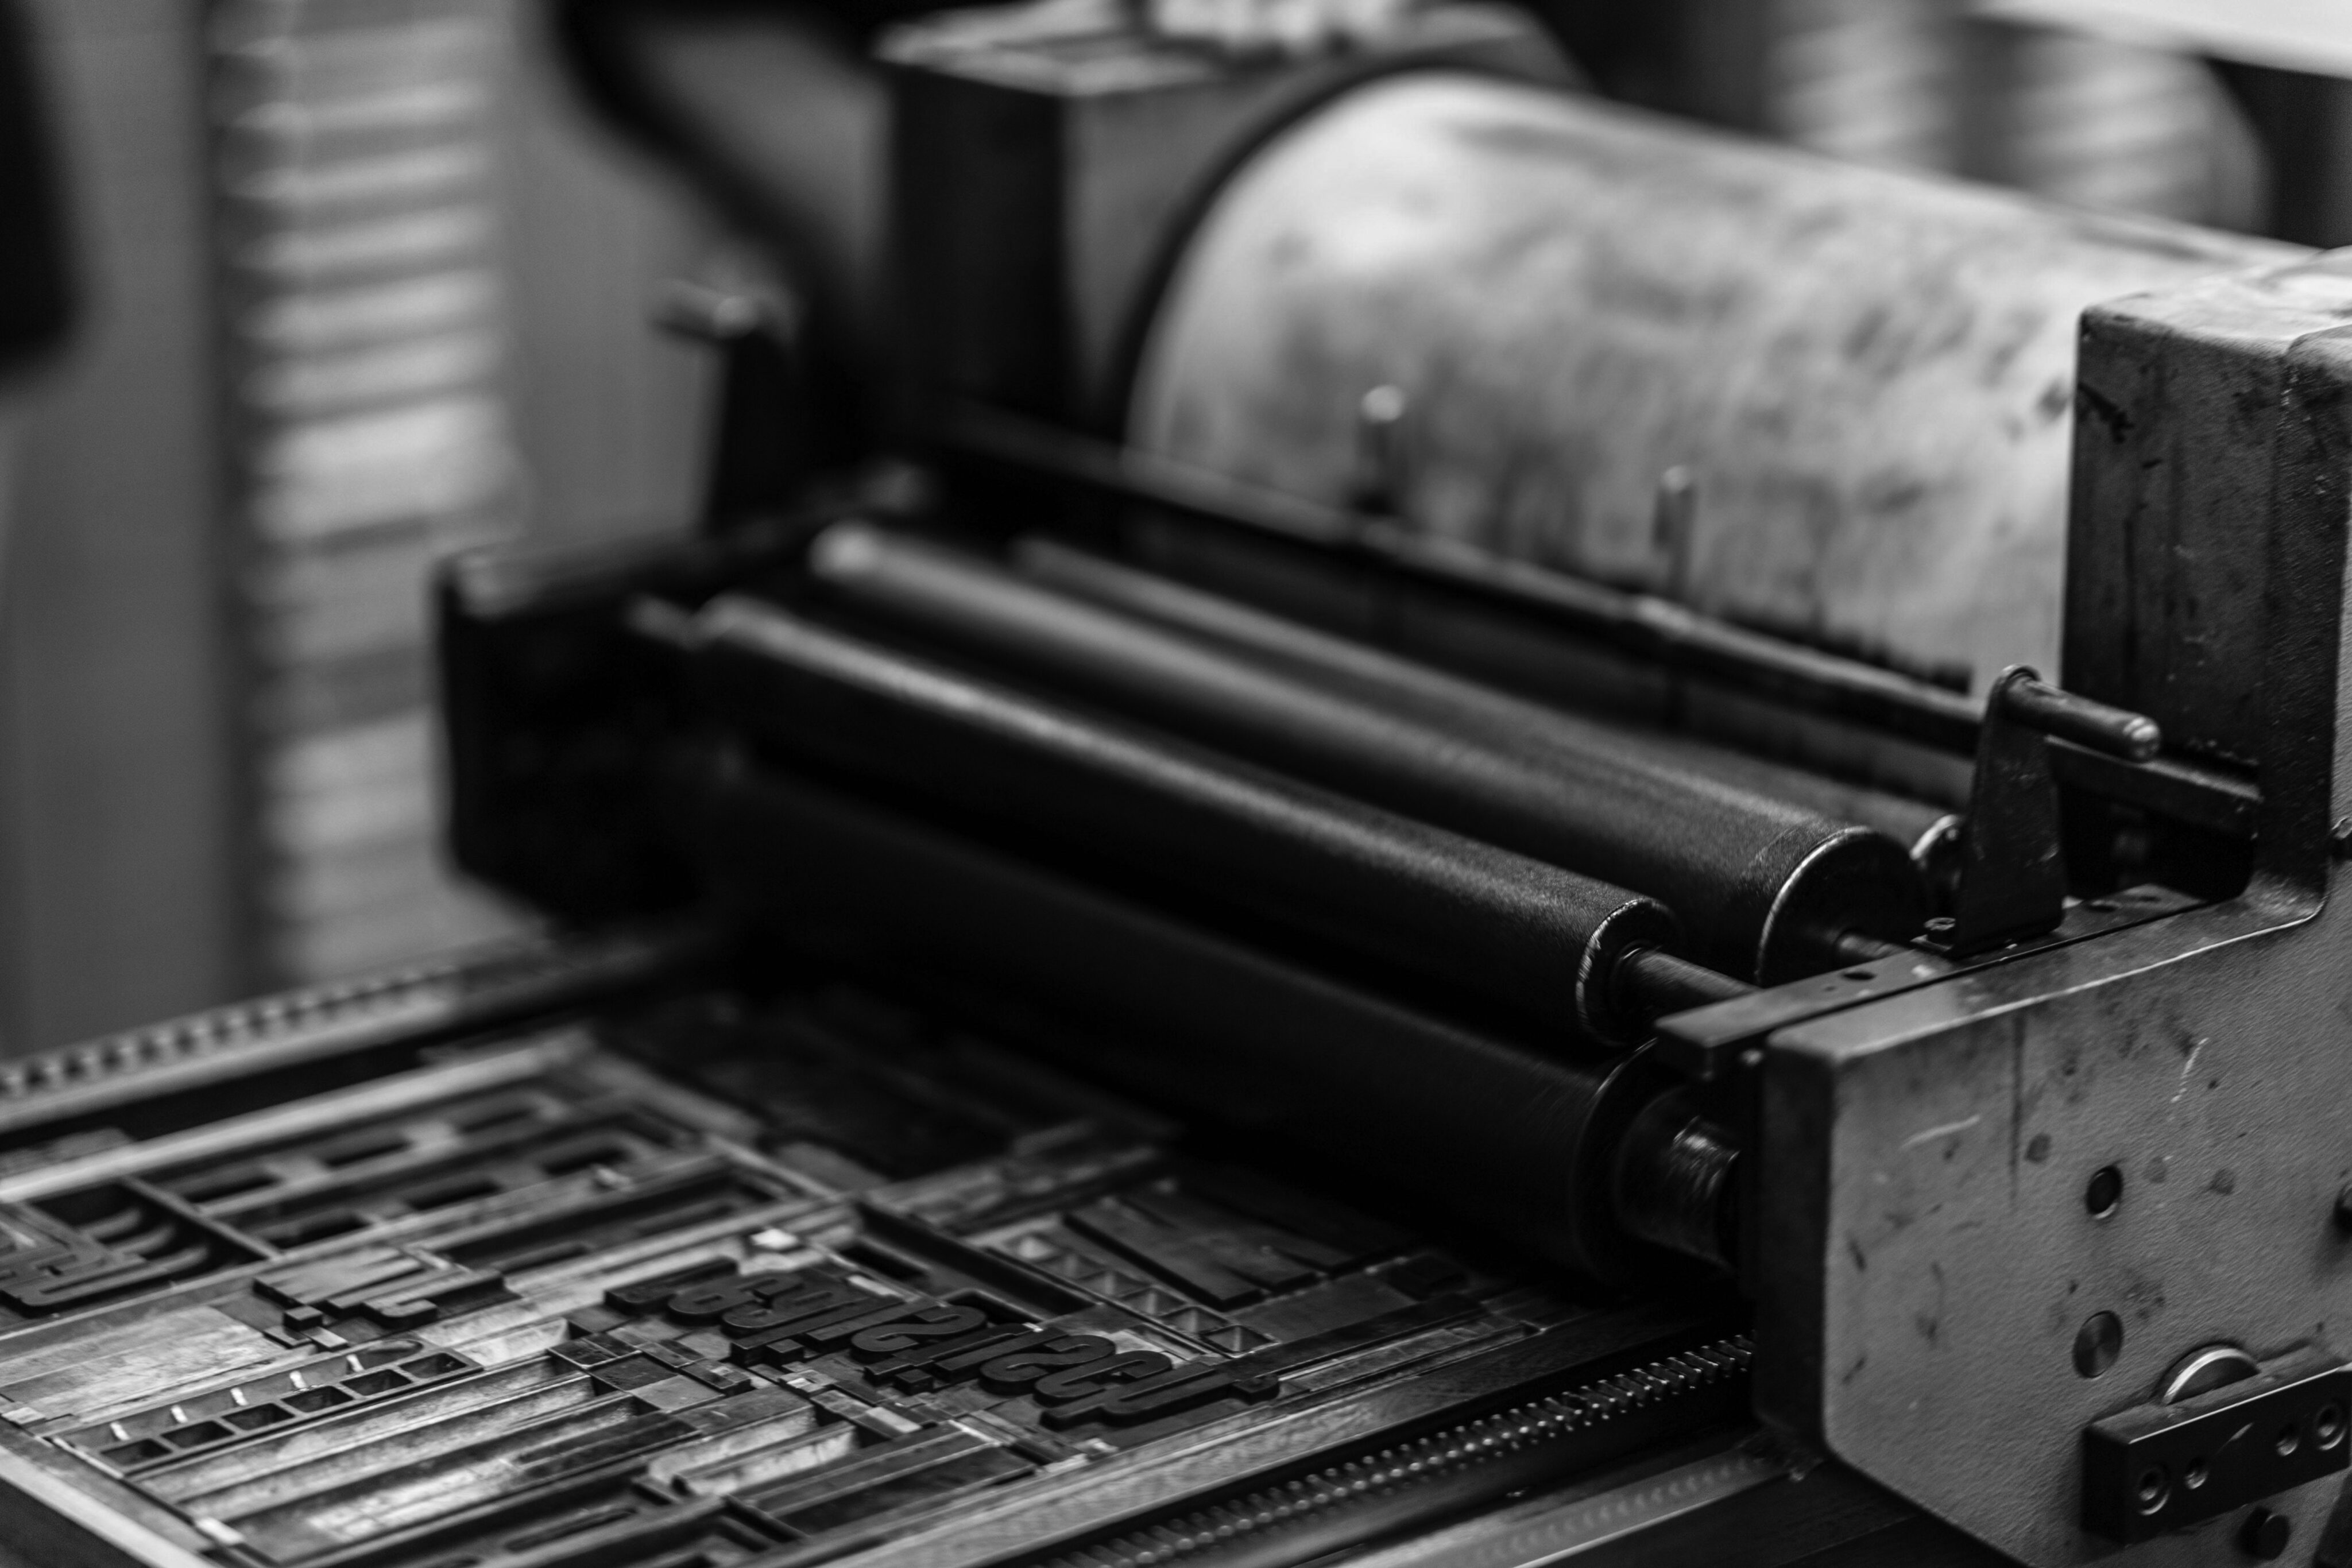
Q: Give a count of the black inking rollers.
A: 4